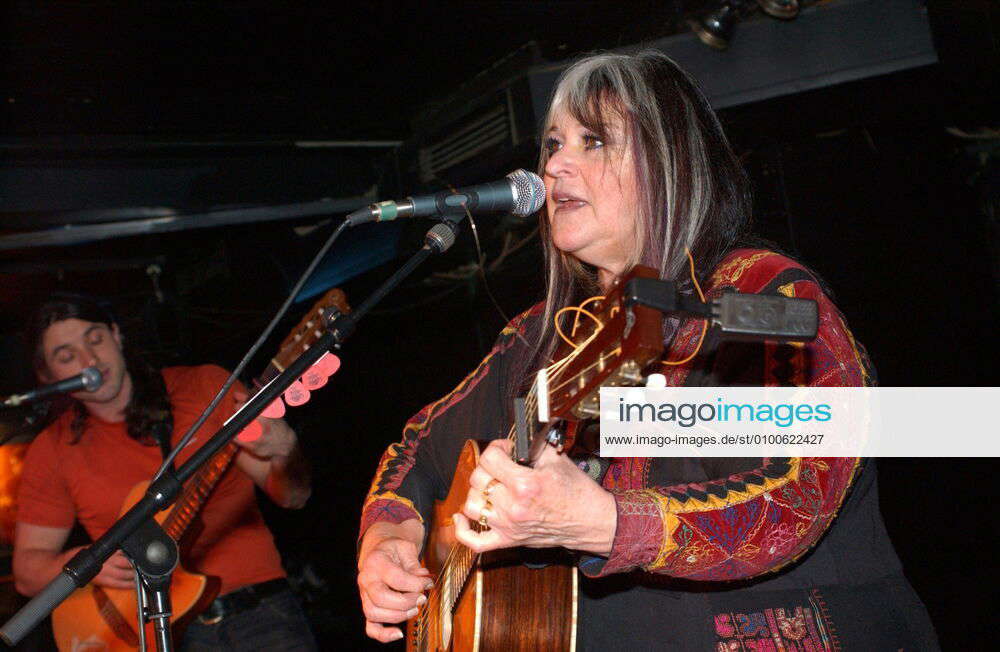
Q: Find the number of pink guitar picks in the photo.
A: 5